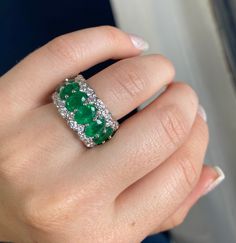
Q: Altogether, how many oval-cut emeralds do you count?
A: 5